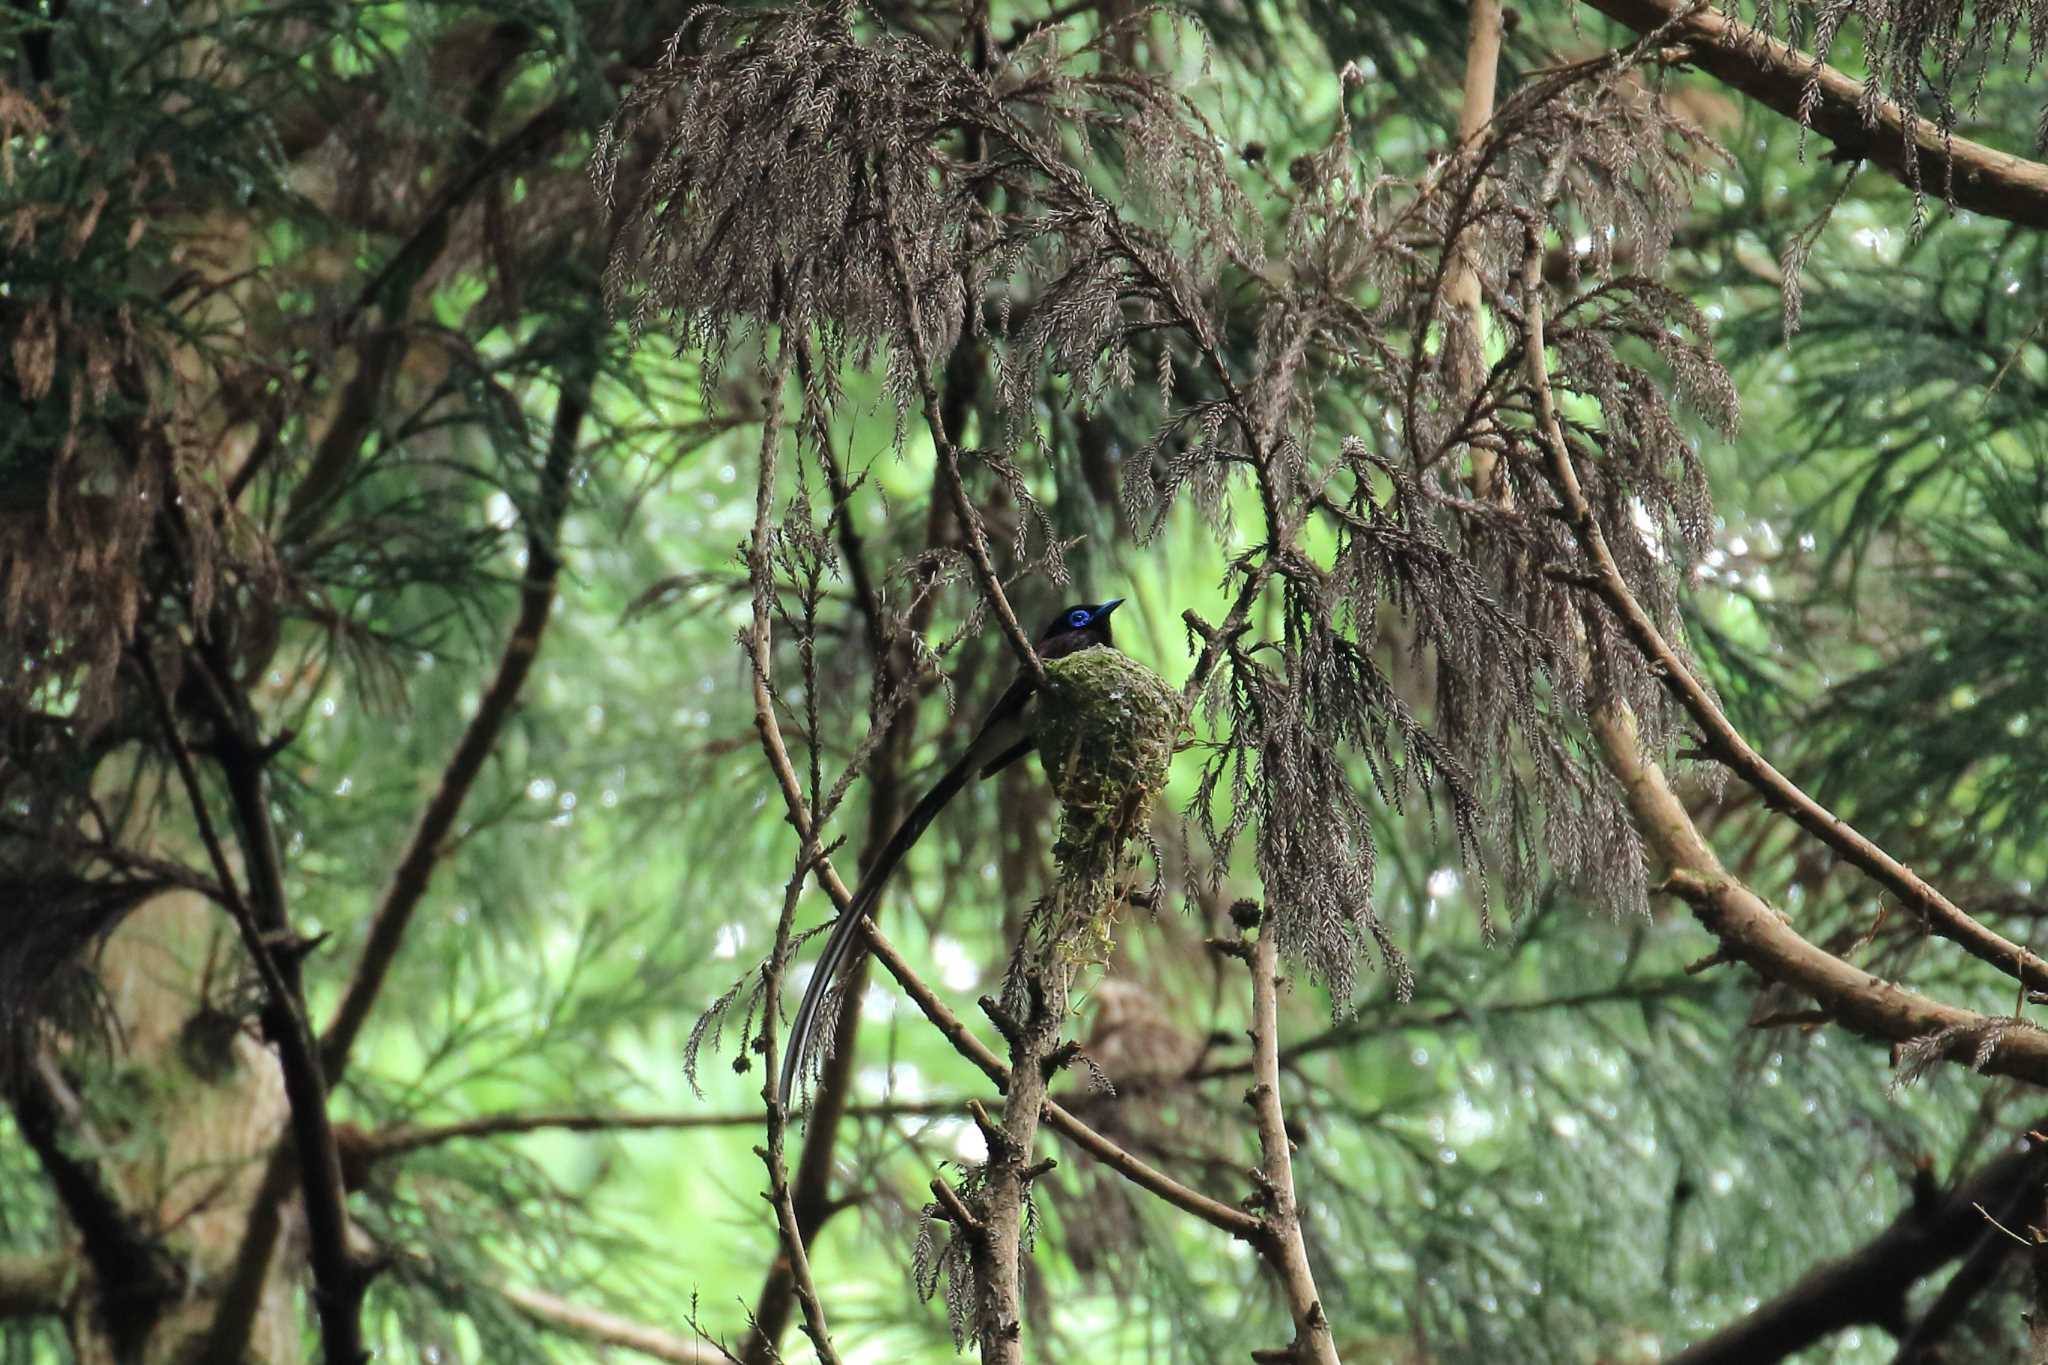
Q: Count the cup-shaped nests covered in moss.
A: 1